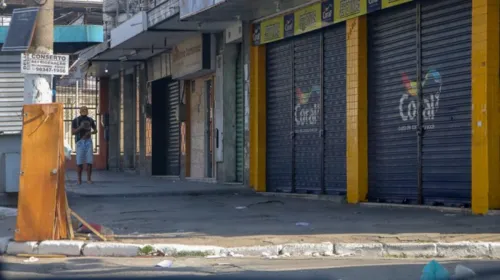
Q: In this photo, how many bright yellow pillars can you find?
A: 3